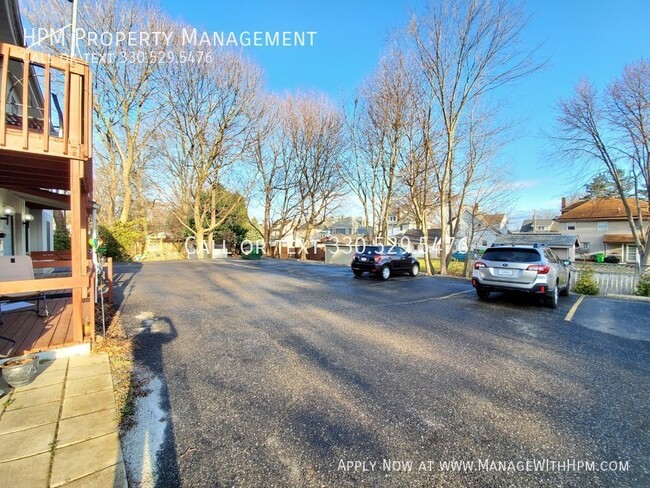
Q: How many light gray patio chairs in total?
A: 1